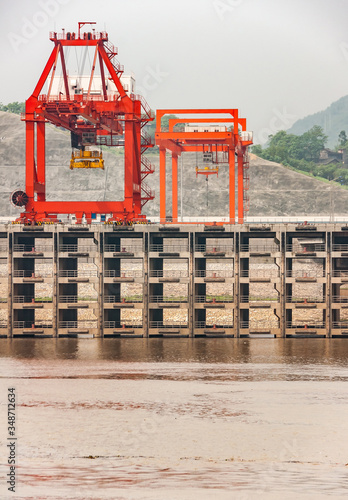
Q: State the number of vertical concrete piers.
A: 8